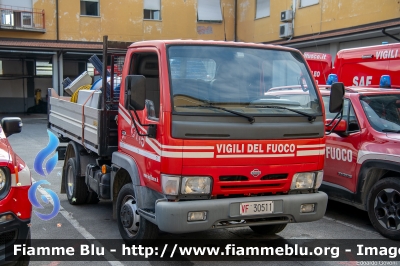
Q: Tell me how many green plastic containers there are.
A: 0